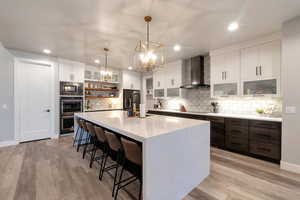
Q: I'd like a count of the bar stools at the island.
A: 6